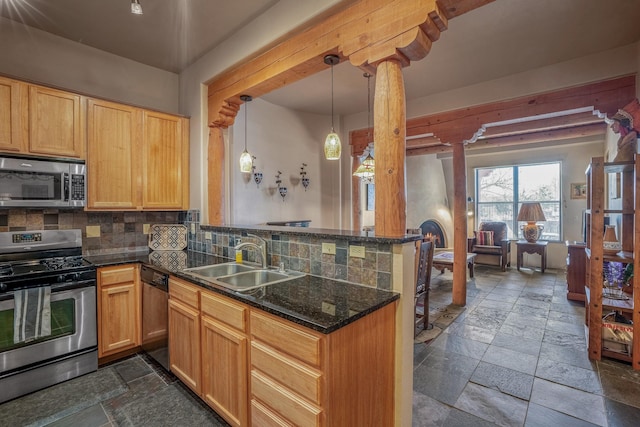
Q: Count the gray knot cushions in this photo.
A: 0